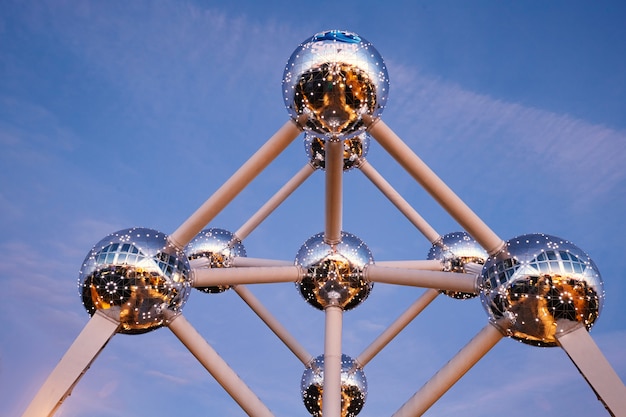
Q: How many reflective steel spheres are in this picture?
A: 8